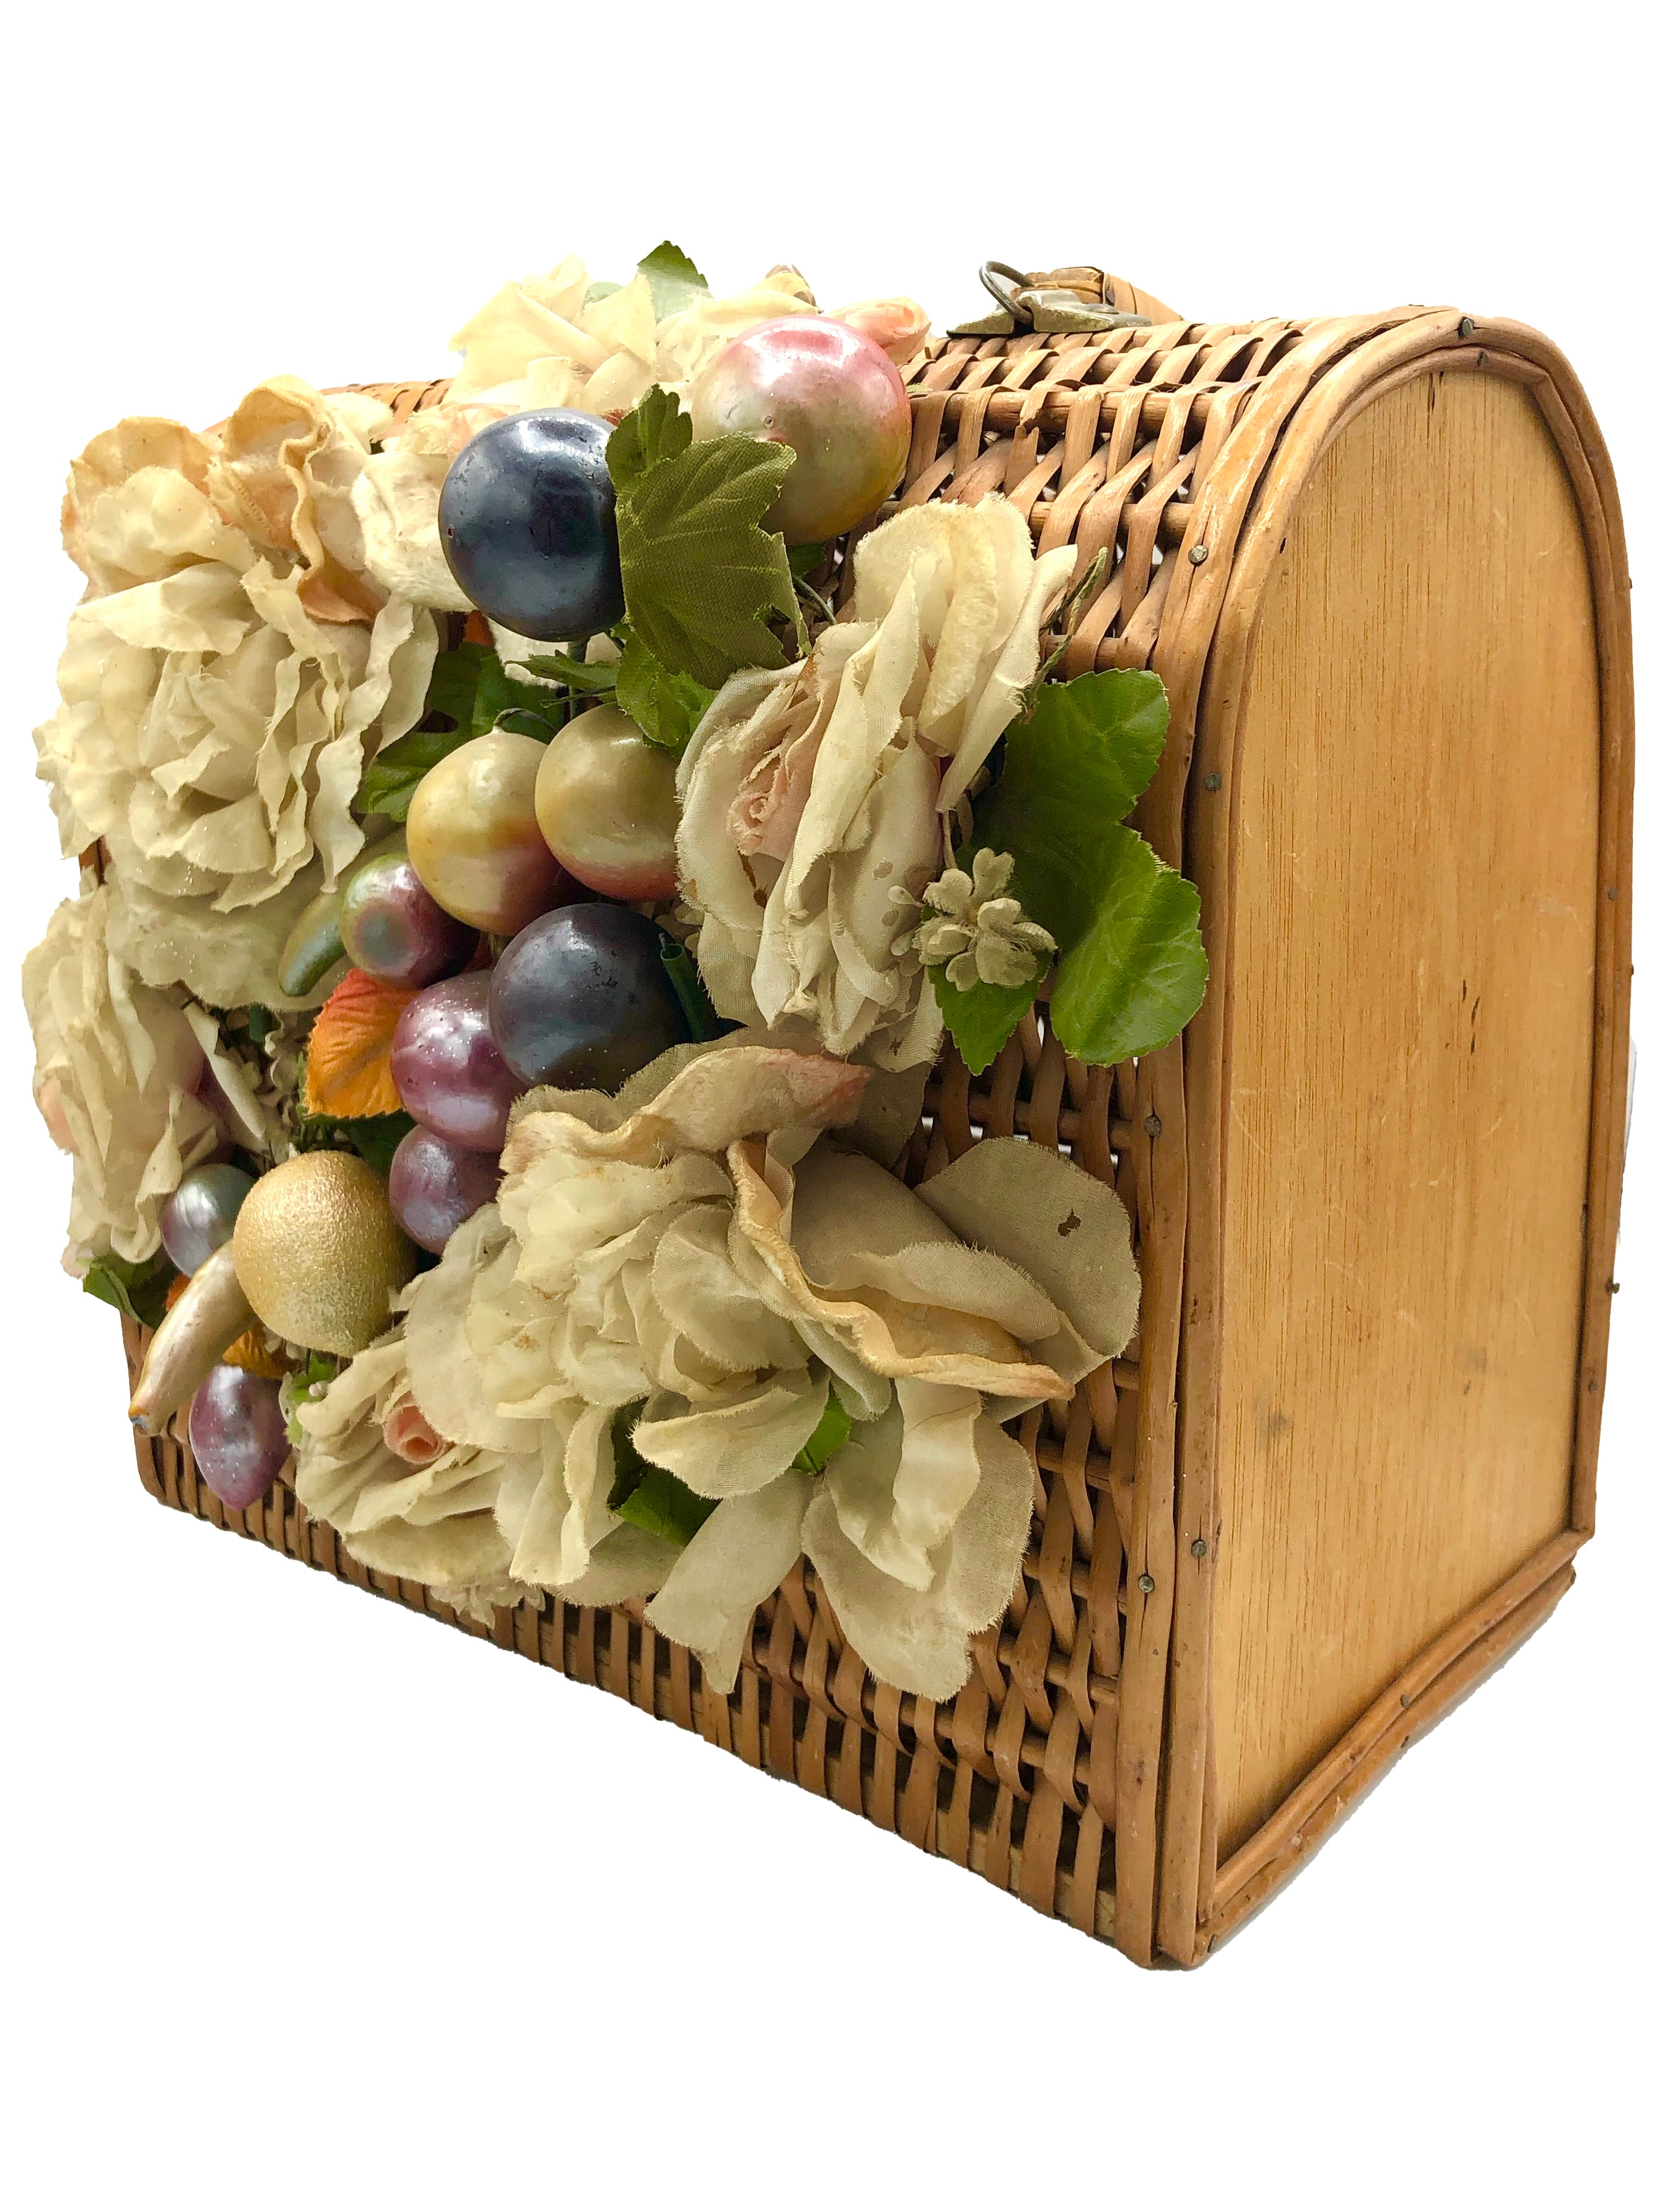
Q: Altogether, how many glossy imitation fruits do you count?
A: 13